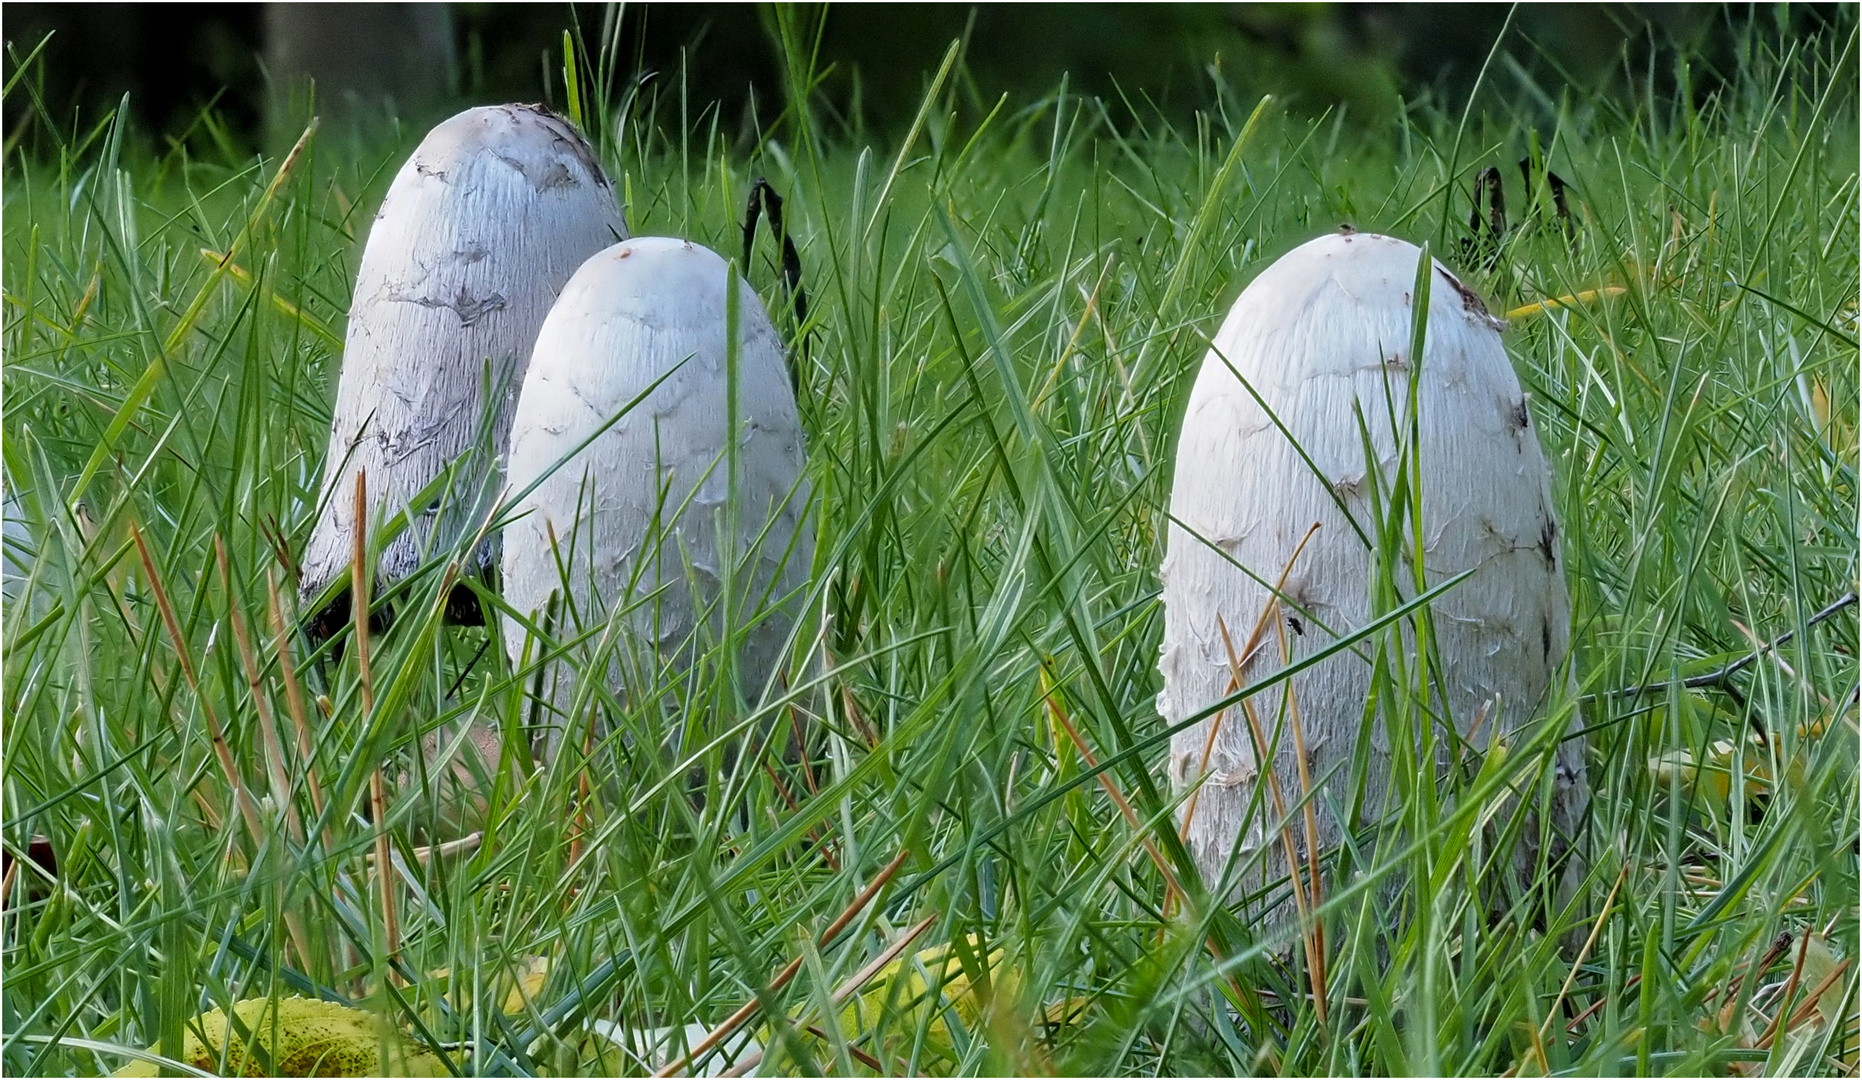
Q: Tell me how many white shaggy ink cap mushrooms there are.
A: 3